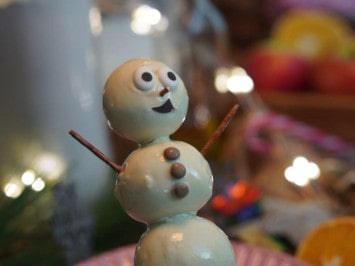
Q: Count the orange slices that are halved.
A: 2